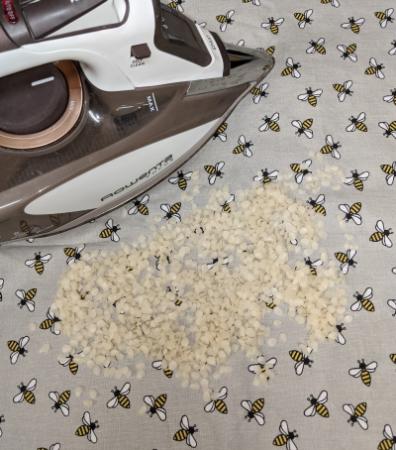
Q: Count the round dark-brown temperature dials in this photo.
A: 1